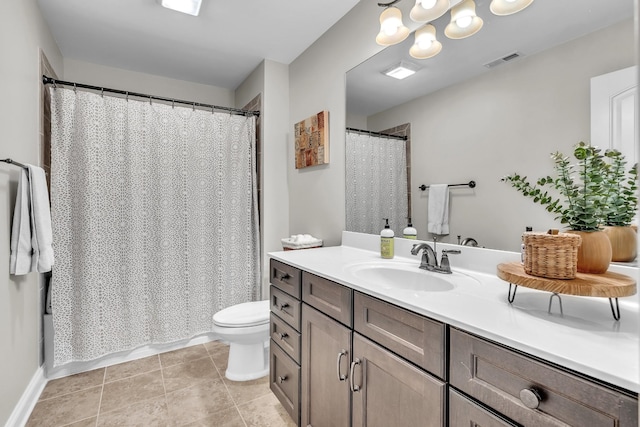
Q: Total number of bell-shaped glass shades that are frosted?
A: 5